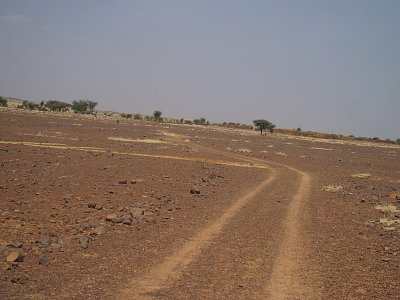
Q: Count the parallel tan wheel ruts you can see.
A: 2